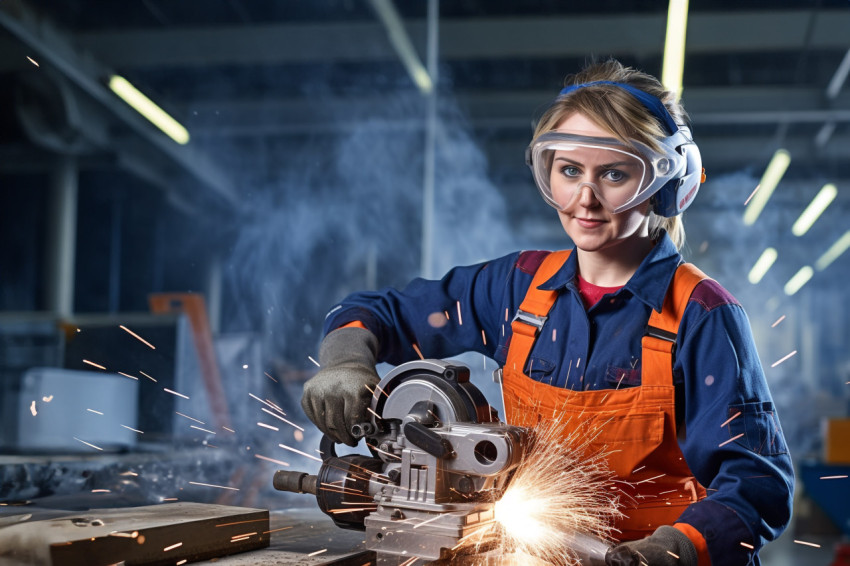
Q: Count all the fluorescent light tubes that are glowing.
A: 8